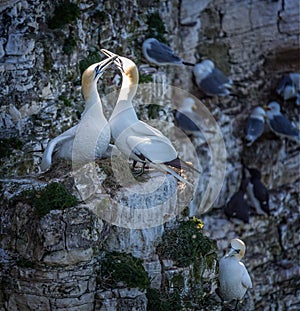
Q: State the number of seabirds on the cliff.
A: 11